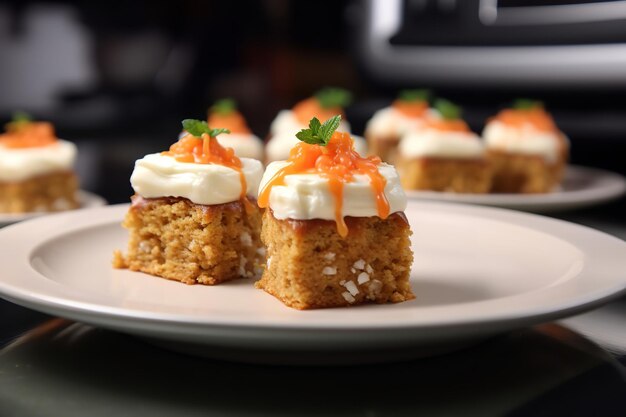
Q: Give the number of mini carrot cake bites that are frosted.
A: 8